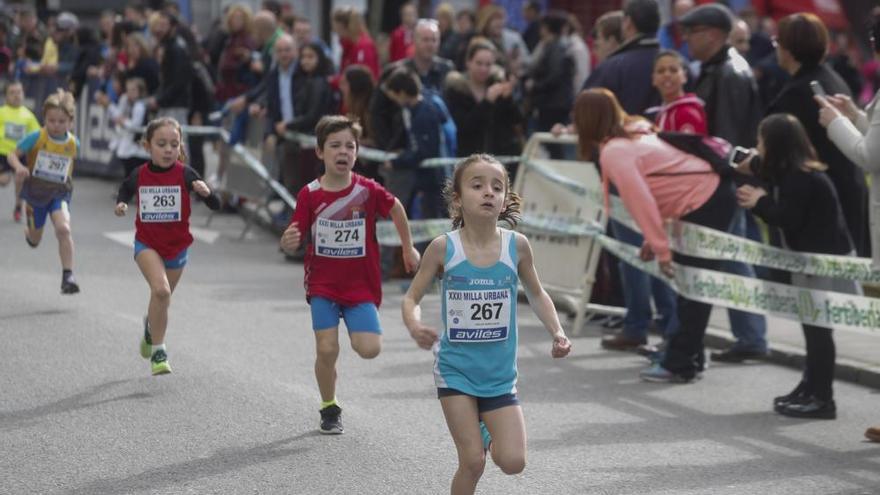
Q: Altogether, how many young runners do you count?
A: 5